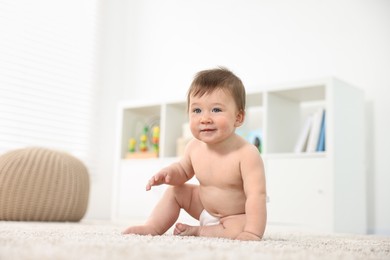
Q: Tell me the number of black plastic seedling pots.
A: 0